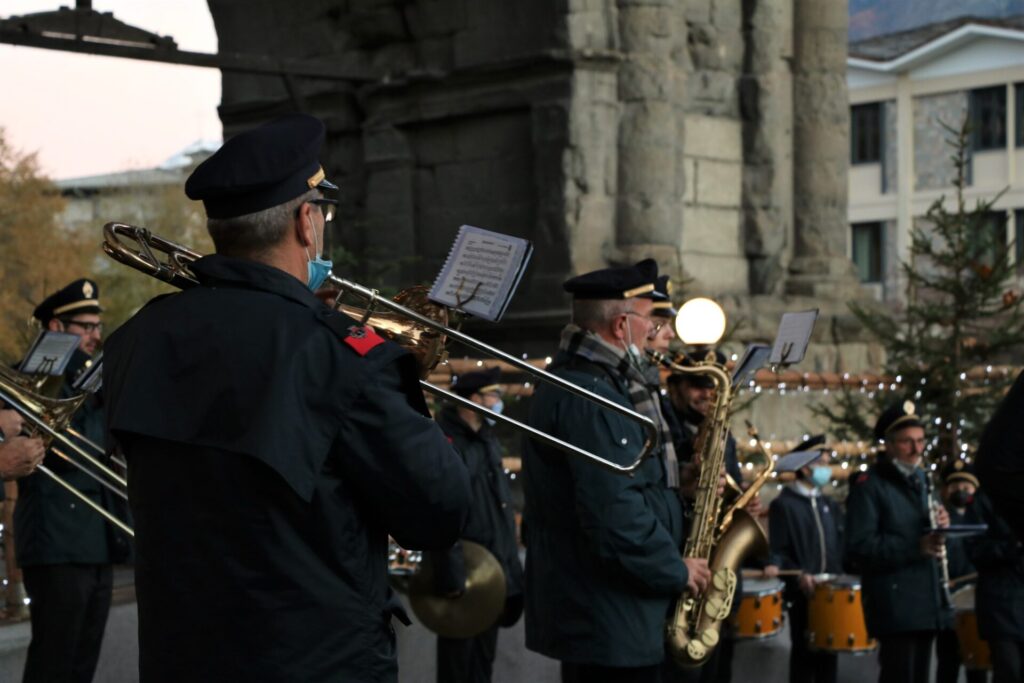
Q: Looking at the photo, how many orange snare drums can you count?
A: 3